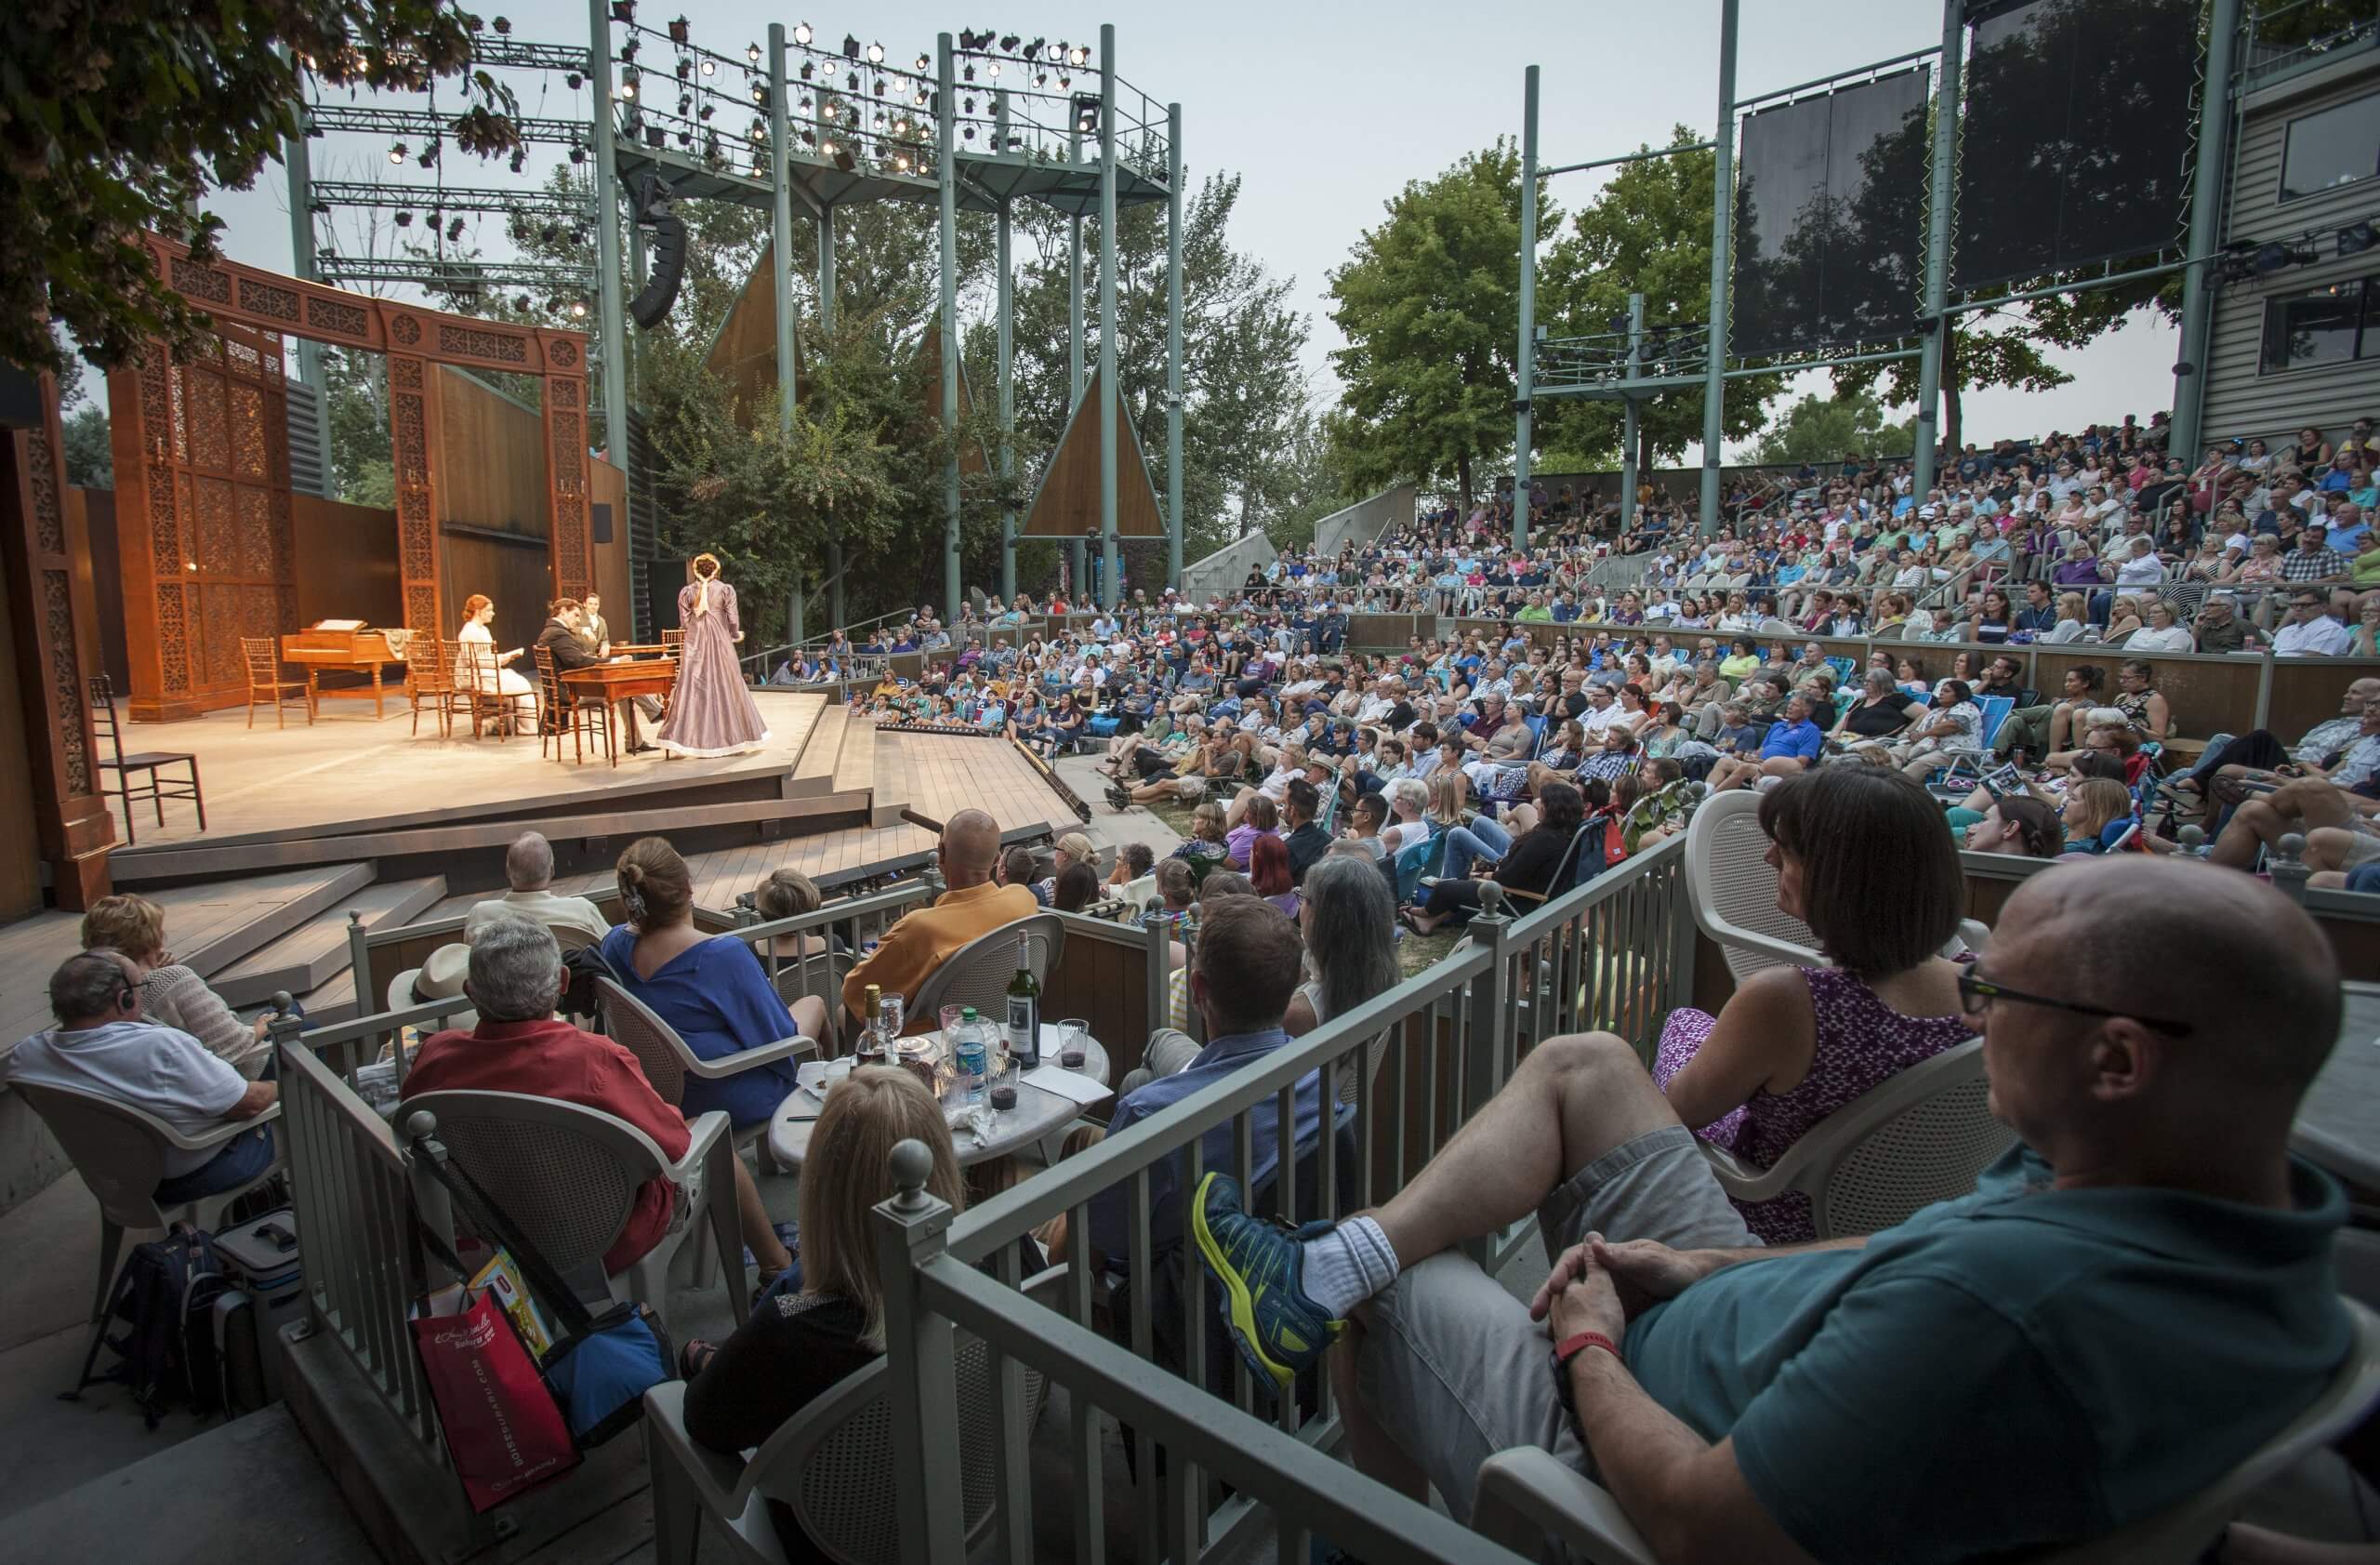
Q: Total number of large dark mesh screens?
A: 2